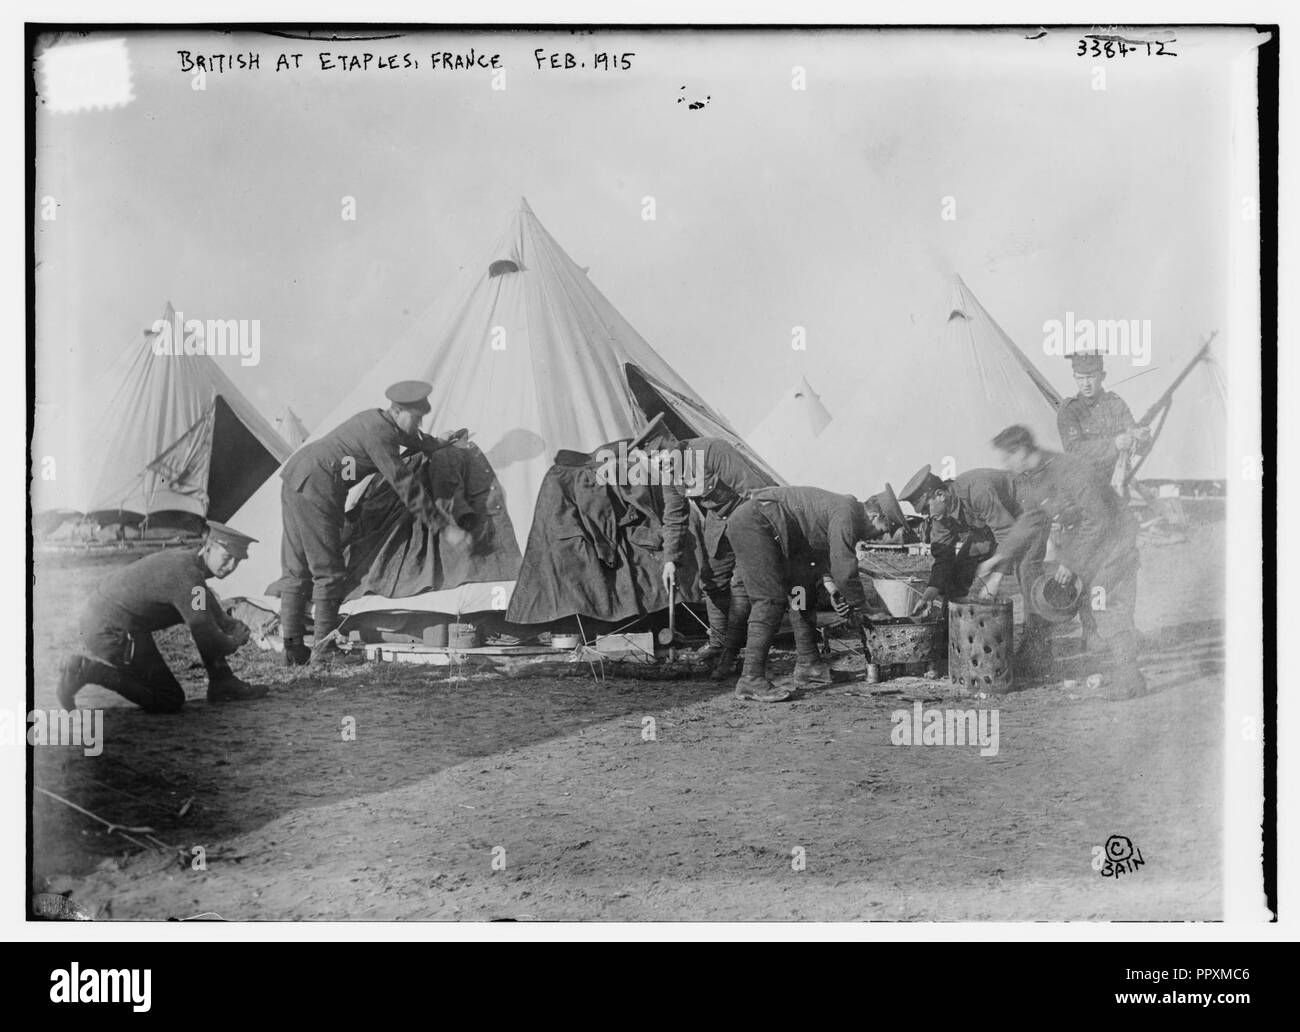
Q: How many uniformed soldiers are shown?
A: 7